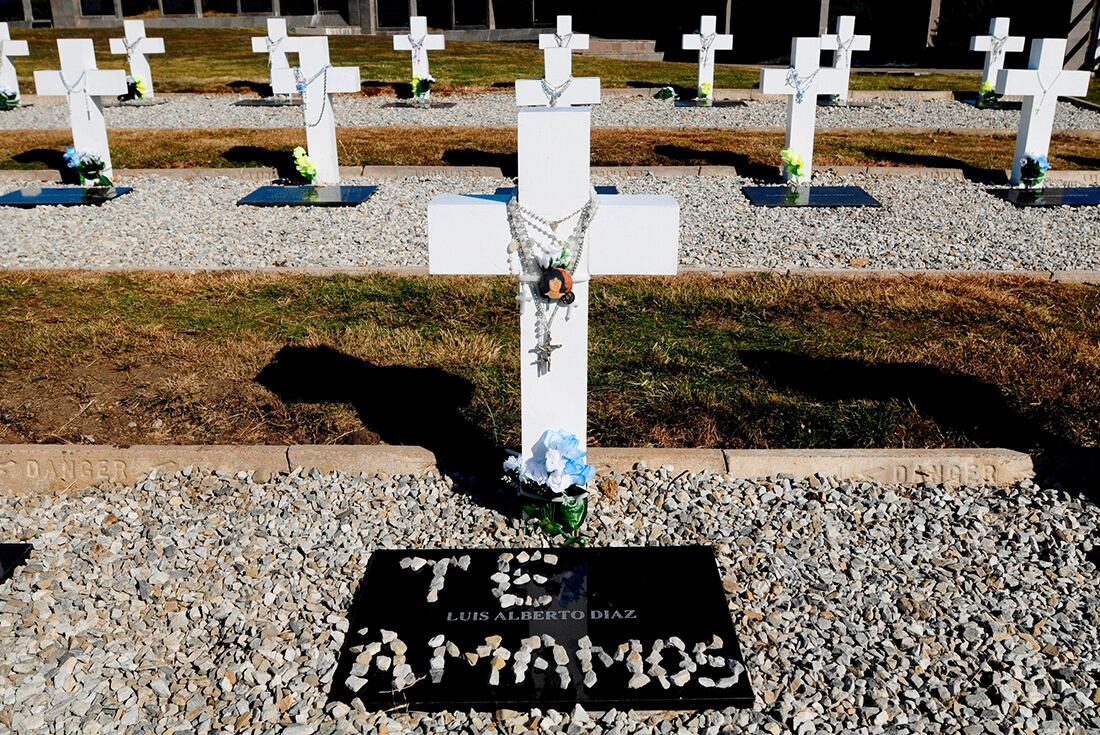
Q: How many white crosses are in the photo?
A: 14